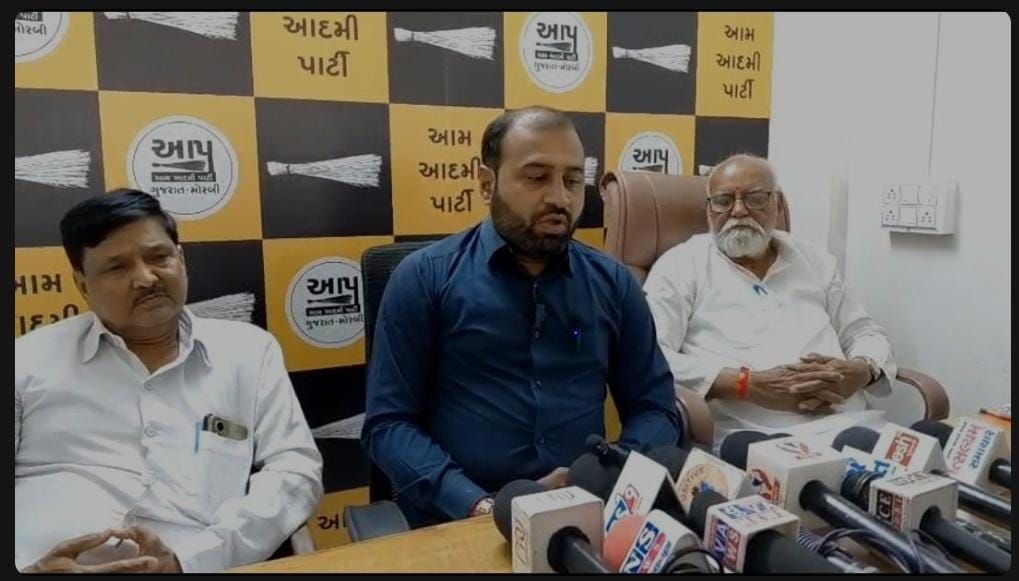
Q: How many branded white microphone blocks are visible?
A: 10